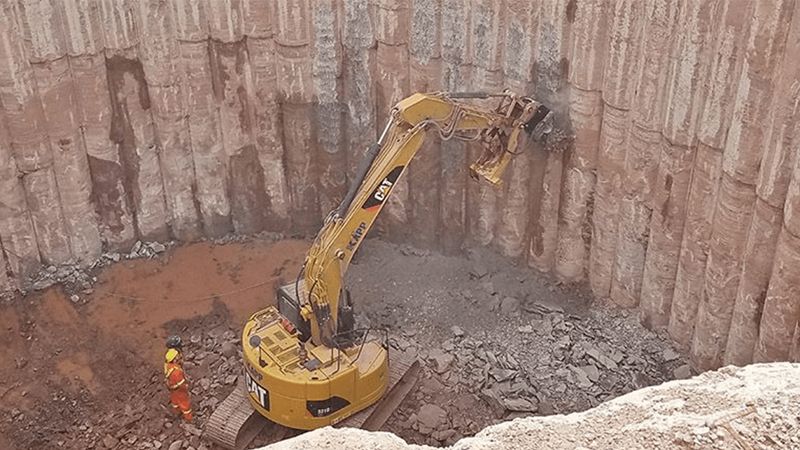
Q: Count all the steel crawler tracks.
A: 2